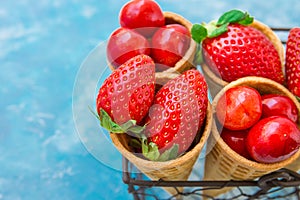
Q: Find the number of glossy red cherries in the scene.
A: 7